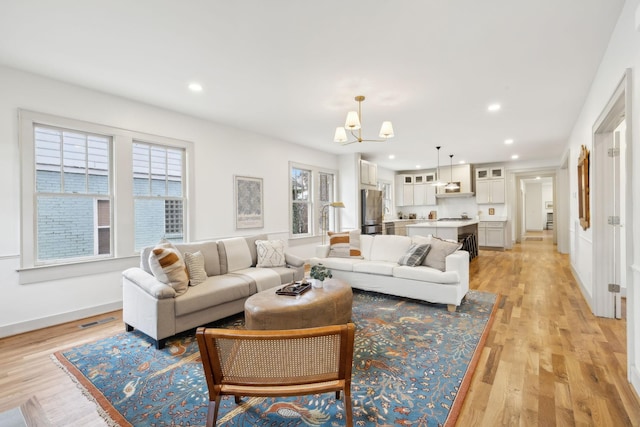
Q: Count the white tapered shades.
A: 3